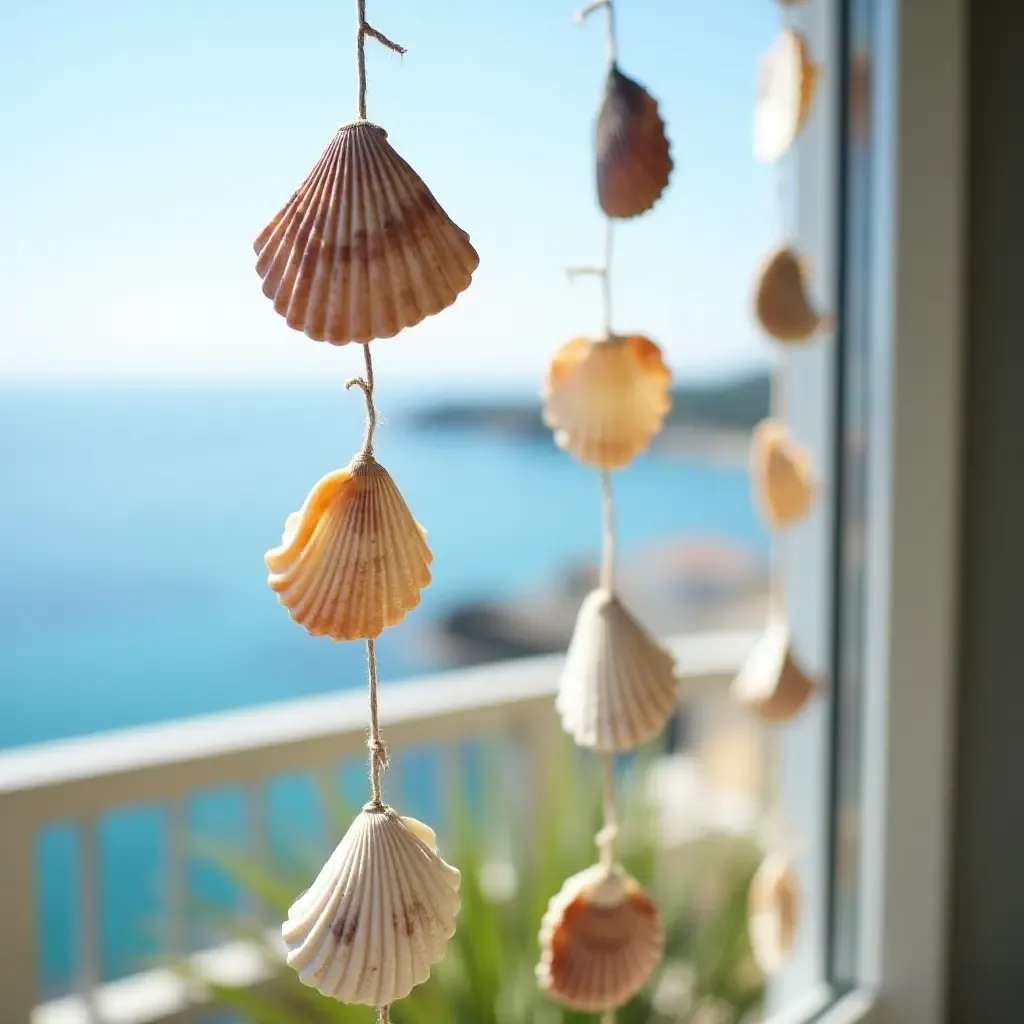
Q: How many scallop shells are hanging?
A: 12